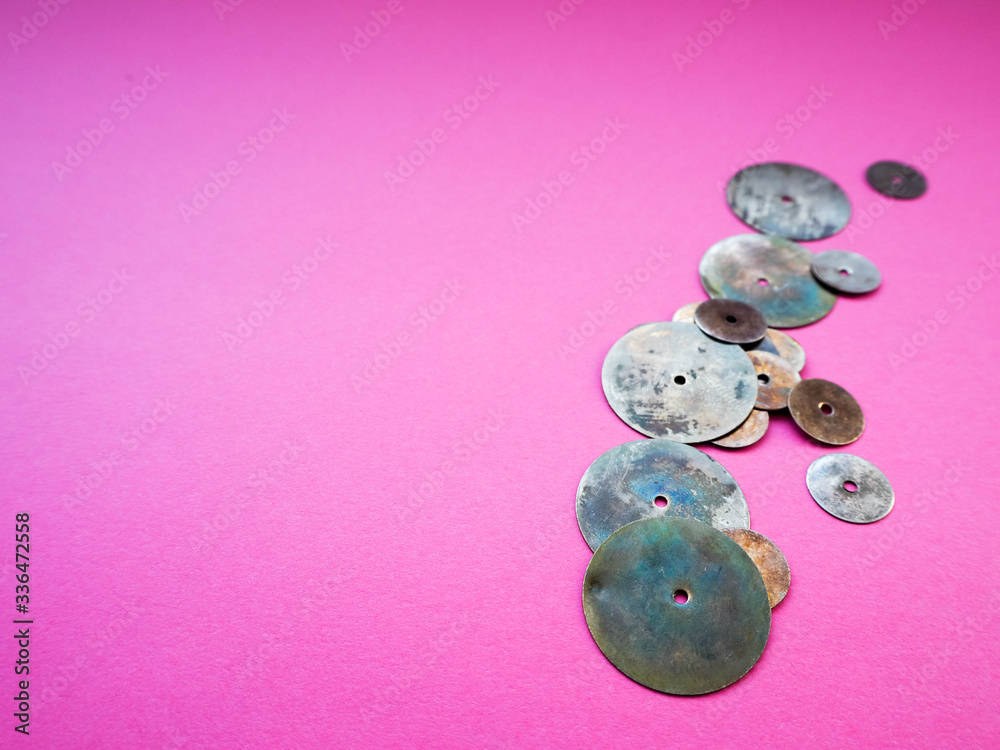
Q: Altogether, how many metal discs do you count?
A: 15